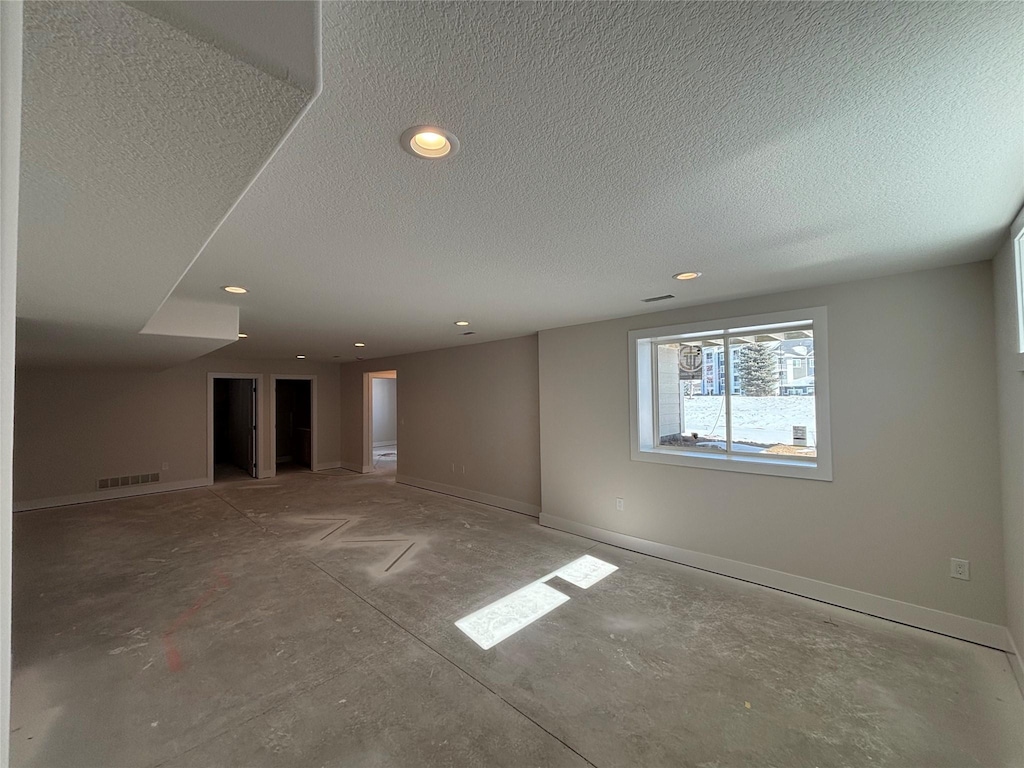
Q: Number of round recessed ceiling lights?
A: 7